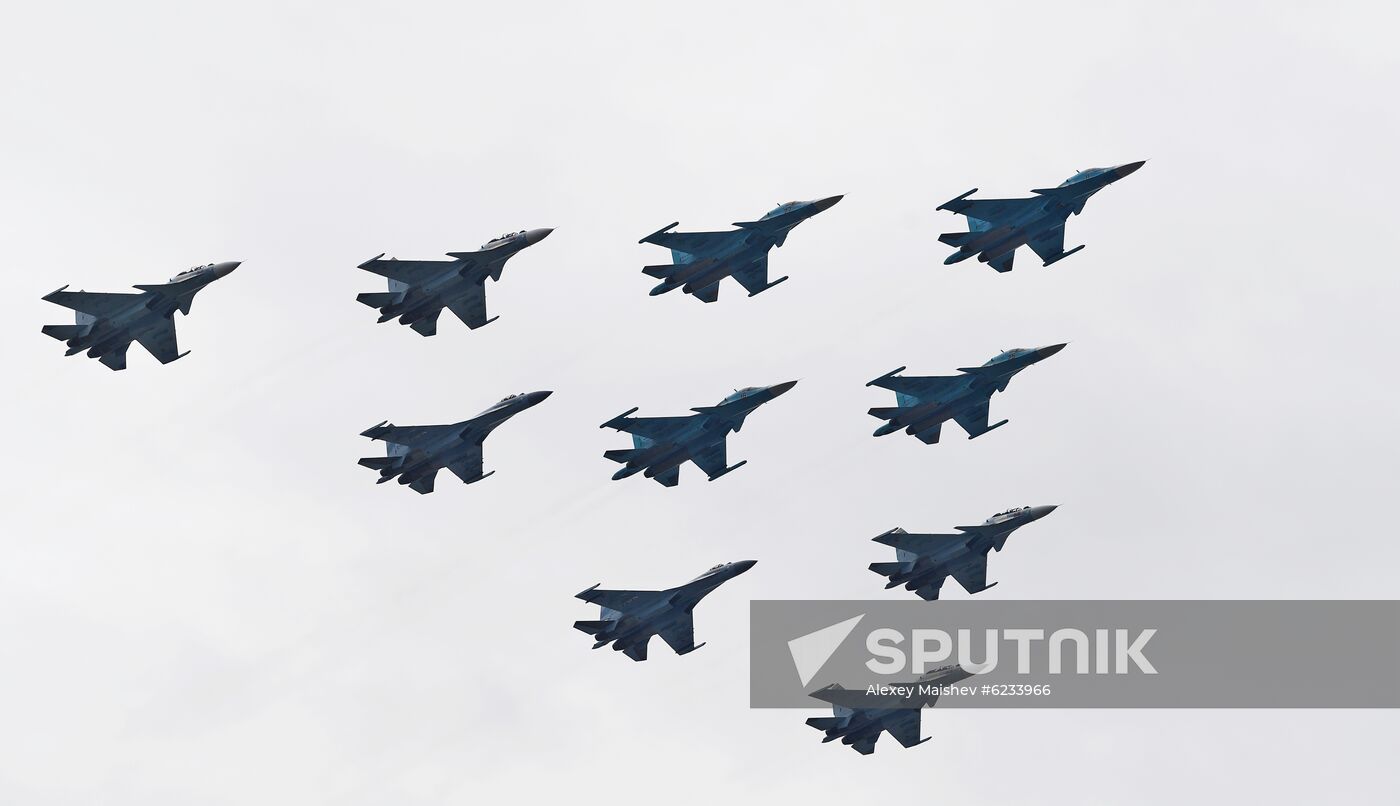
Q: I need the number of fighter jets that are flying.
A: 10